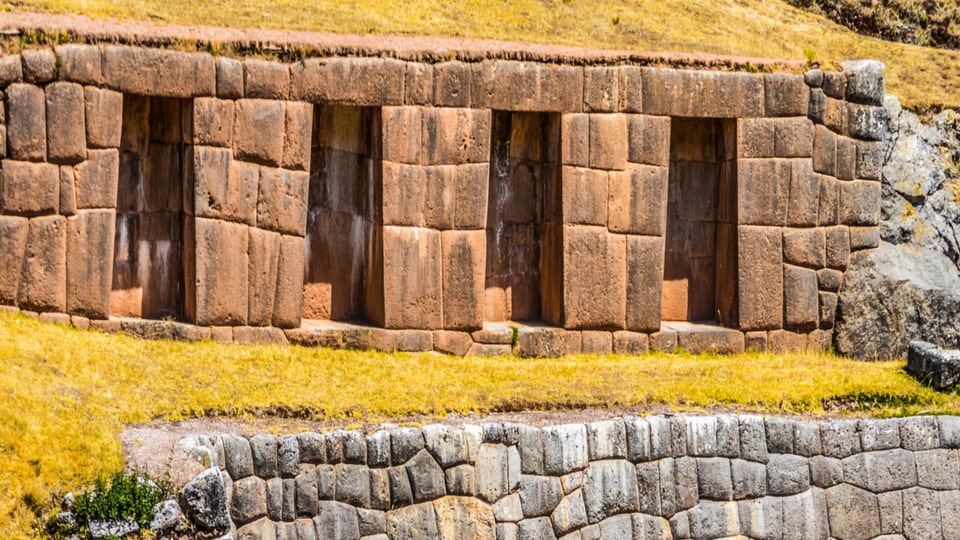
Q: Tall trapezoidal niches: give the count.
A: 4